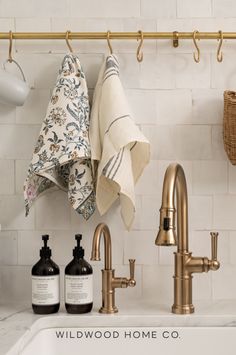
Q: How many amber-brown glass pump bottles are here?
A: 2